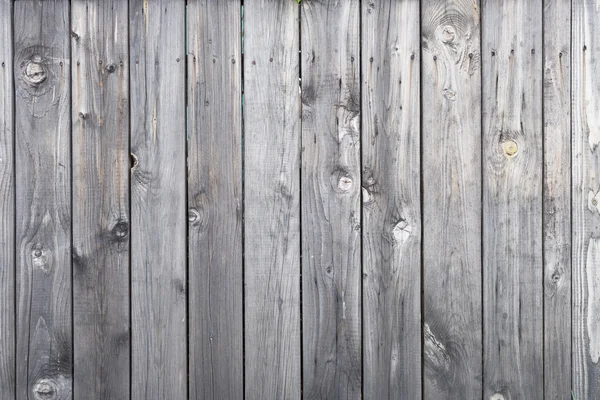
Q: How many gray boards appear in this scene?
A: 12